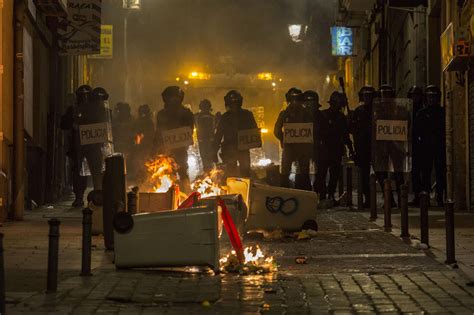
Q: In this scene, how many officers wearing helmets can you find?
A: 14